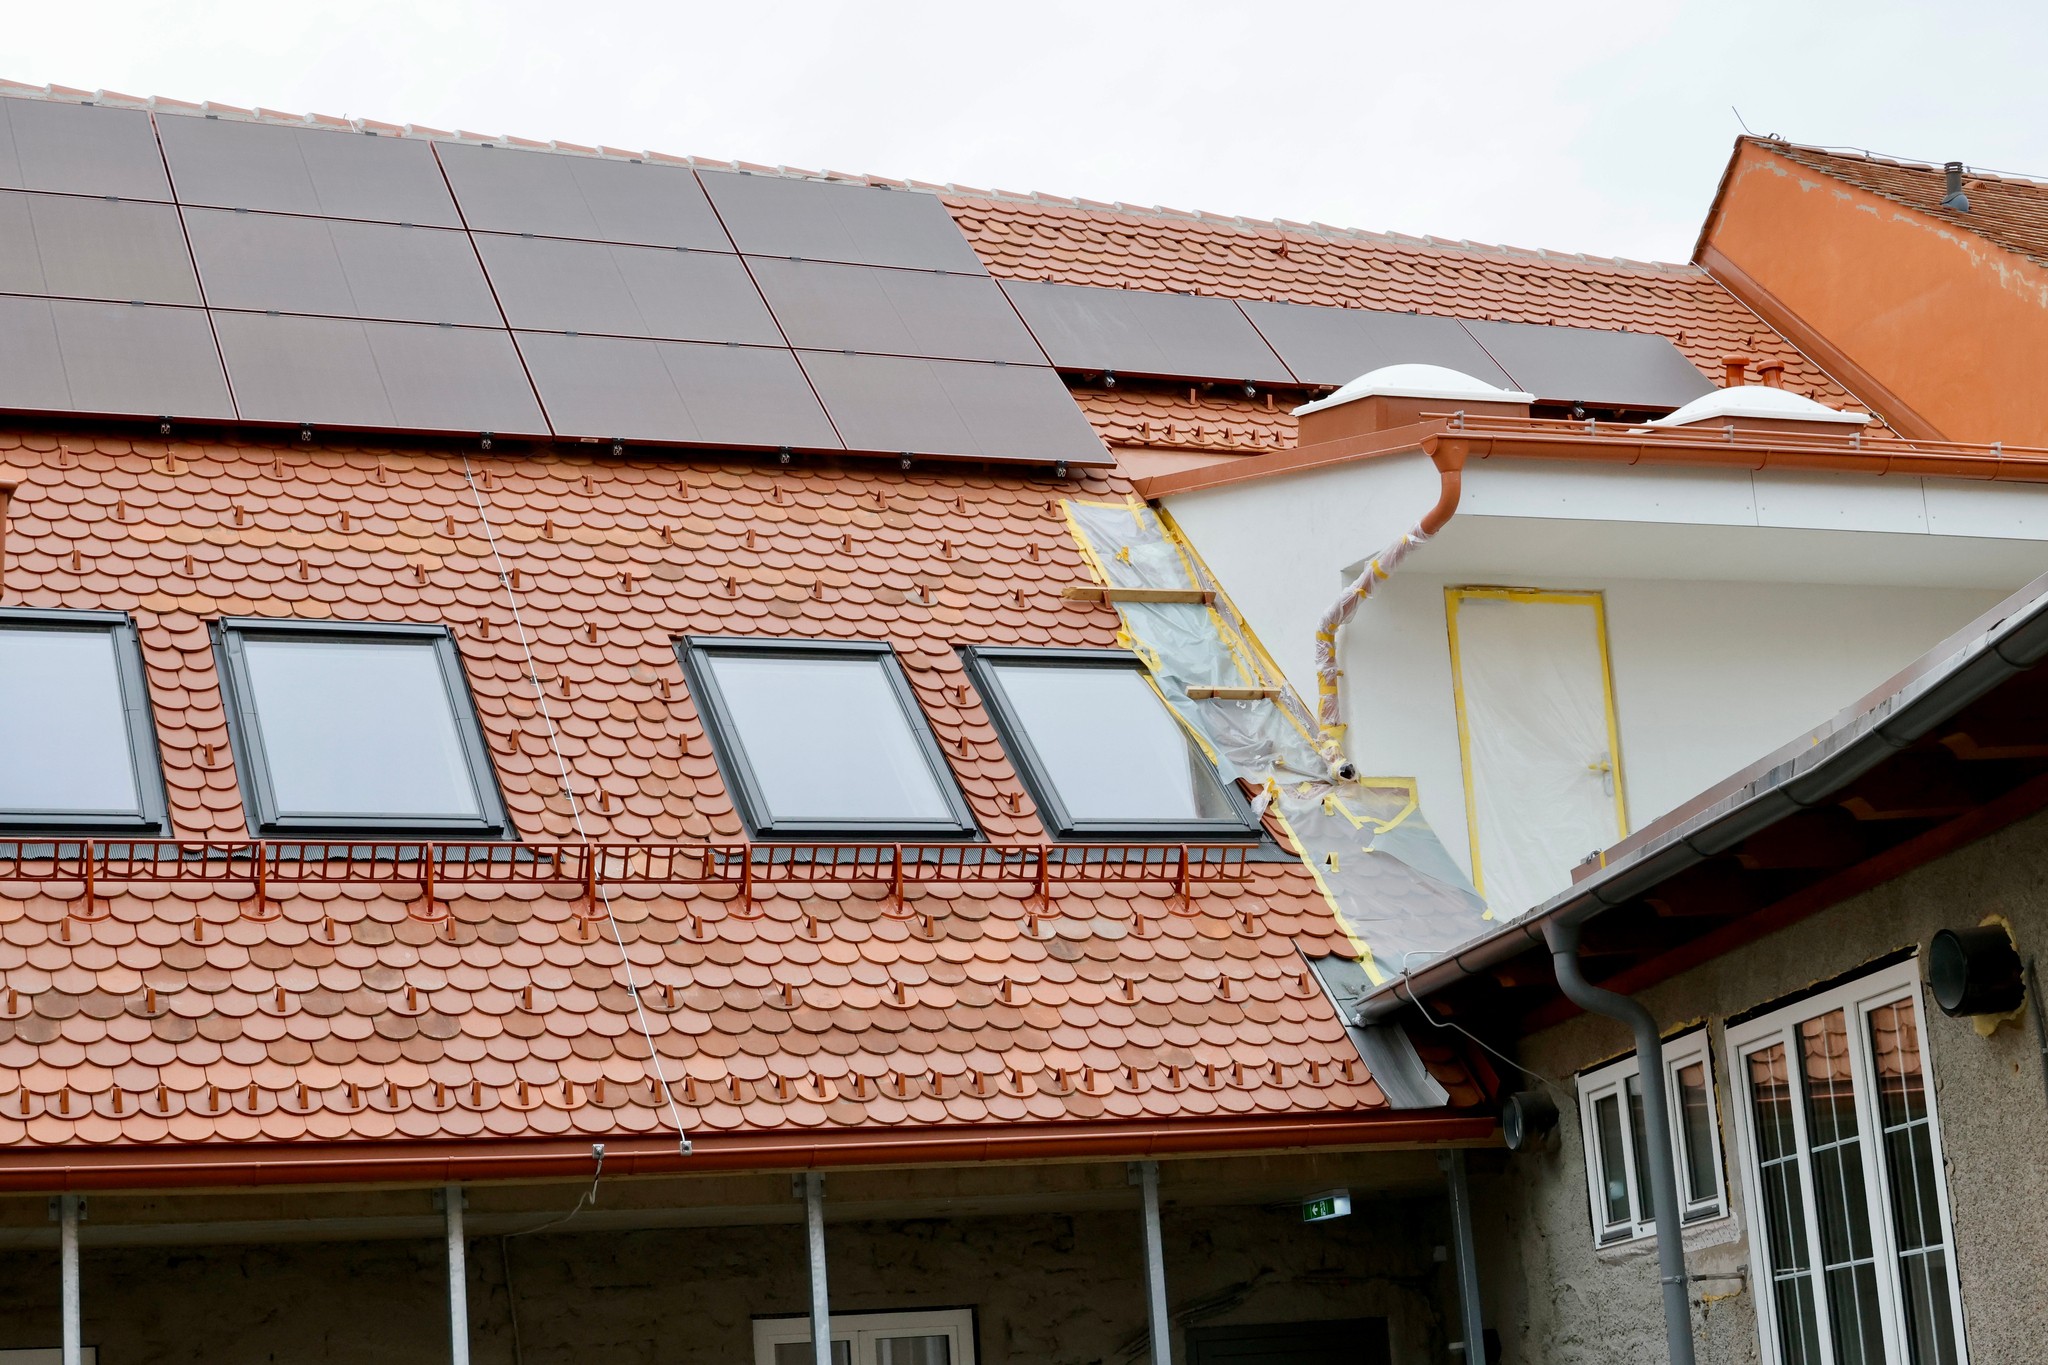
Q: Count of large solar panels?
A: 15